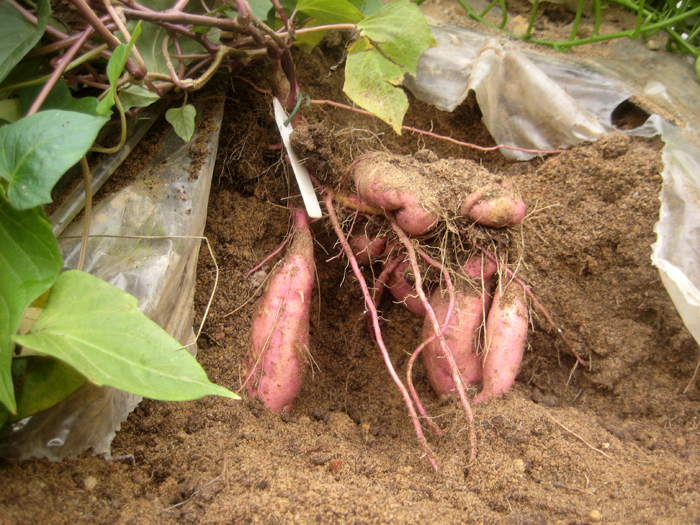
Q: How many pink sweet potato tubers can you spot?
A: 7